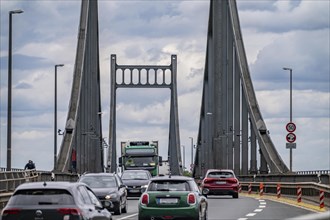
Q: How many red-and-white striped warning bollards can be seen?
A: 6